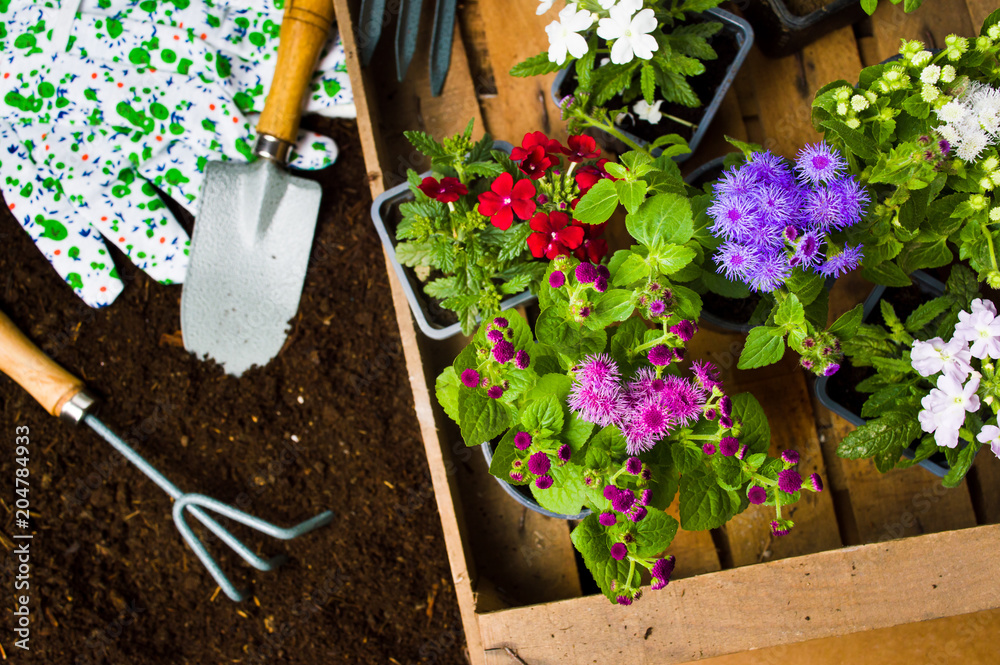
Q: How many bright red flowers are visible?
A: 8